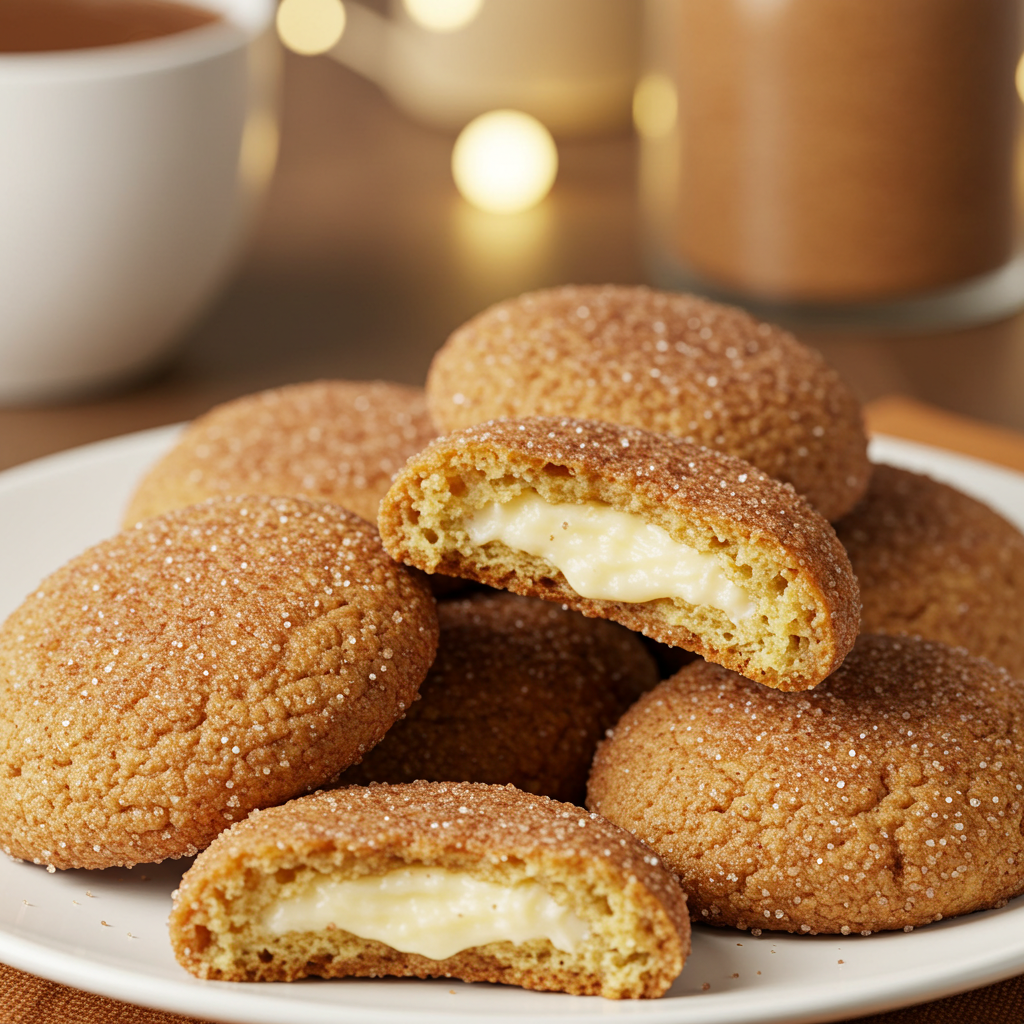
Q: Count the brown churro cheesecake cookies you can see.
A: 8